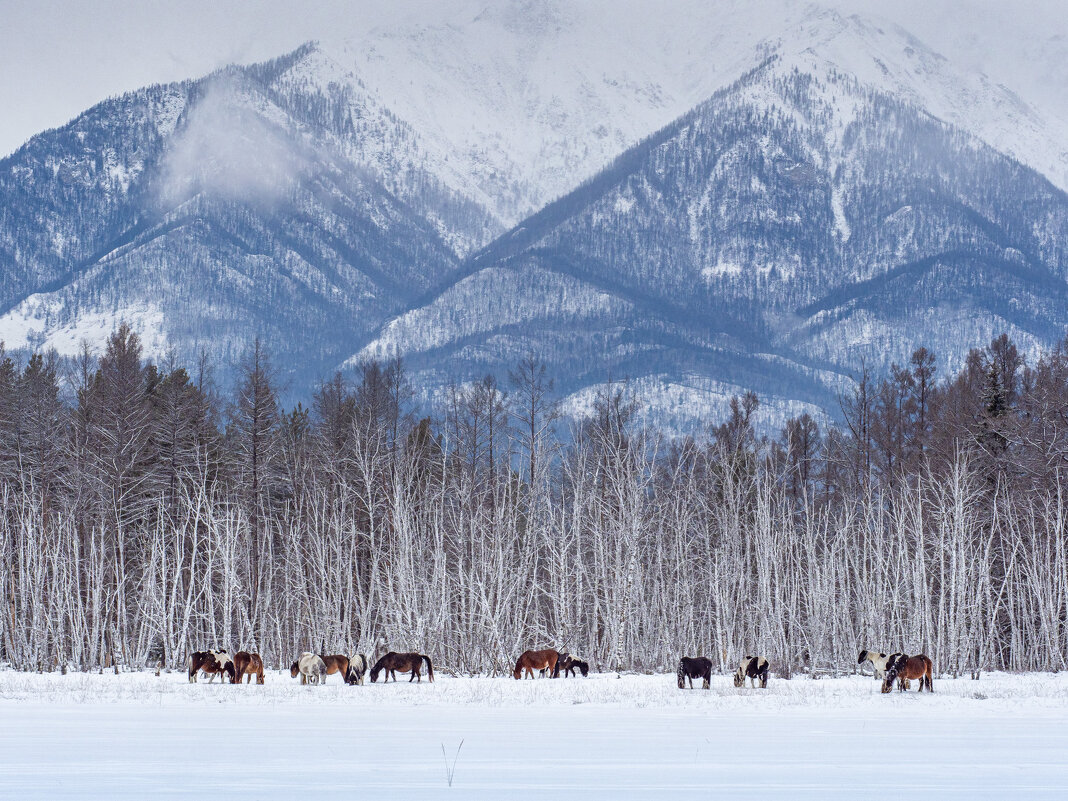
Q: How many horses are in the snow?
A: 12